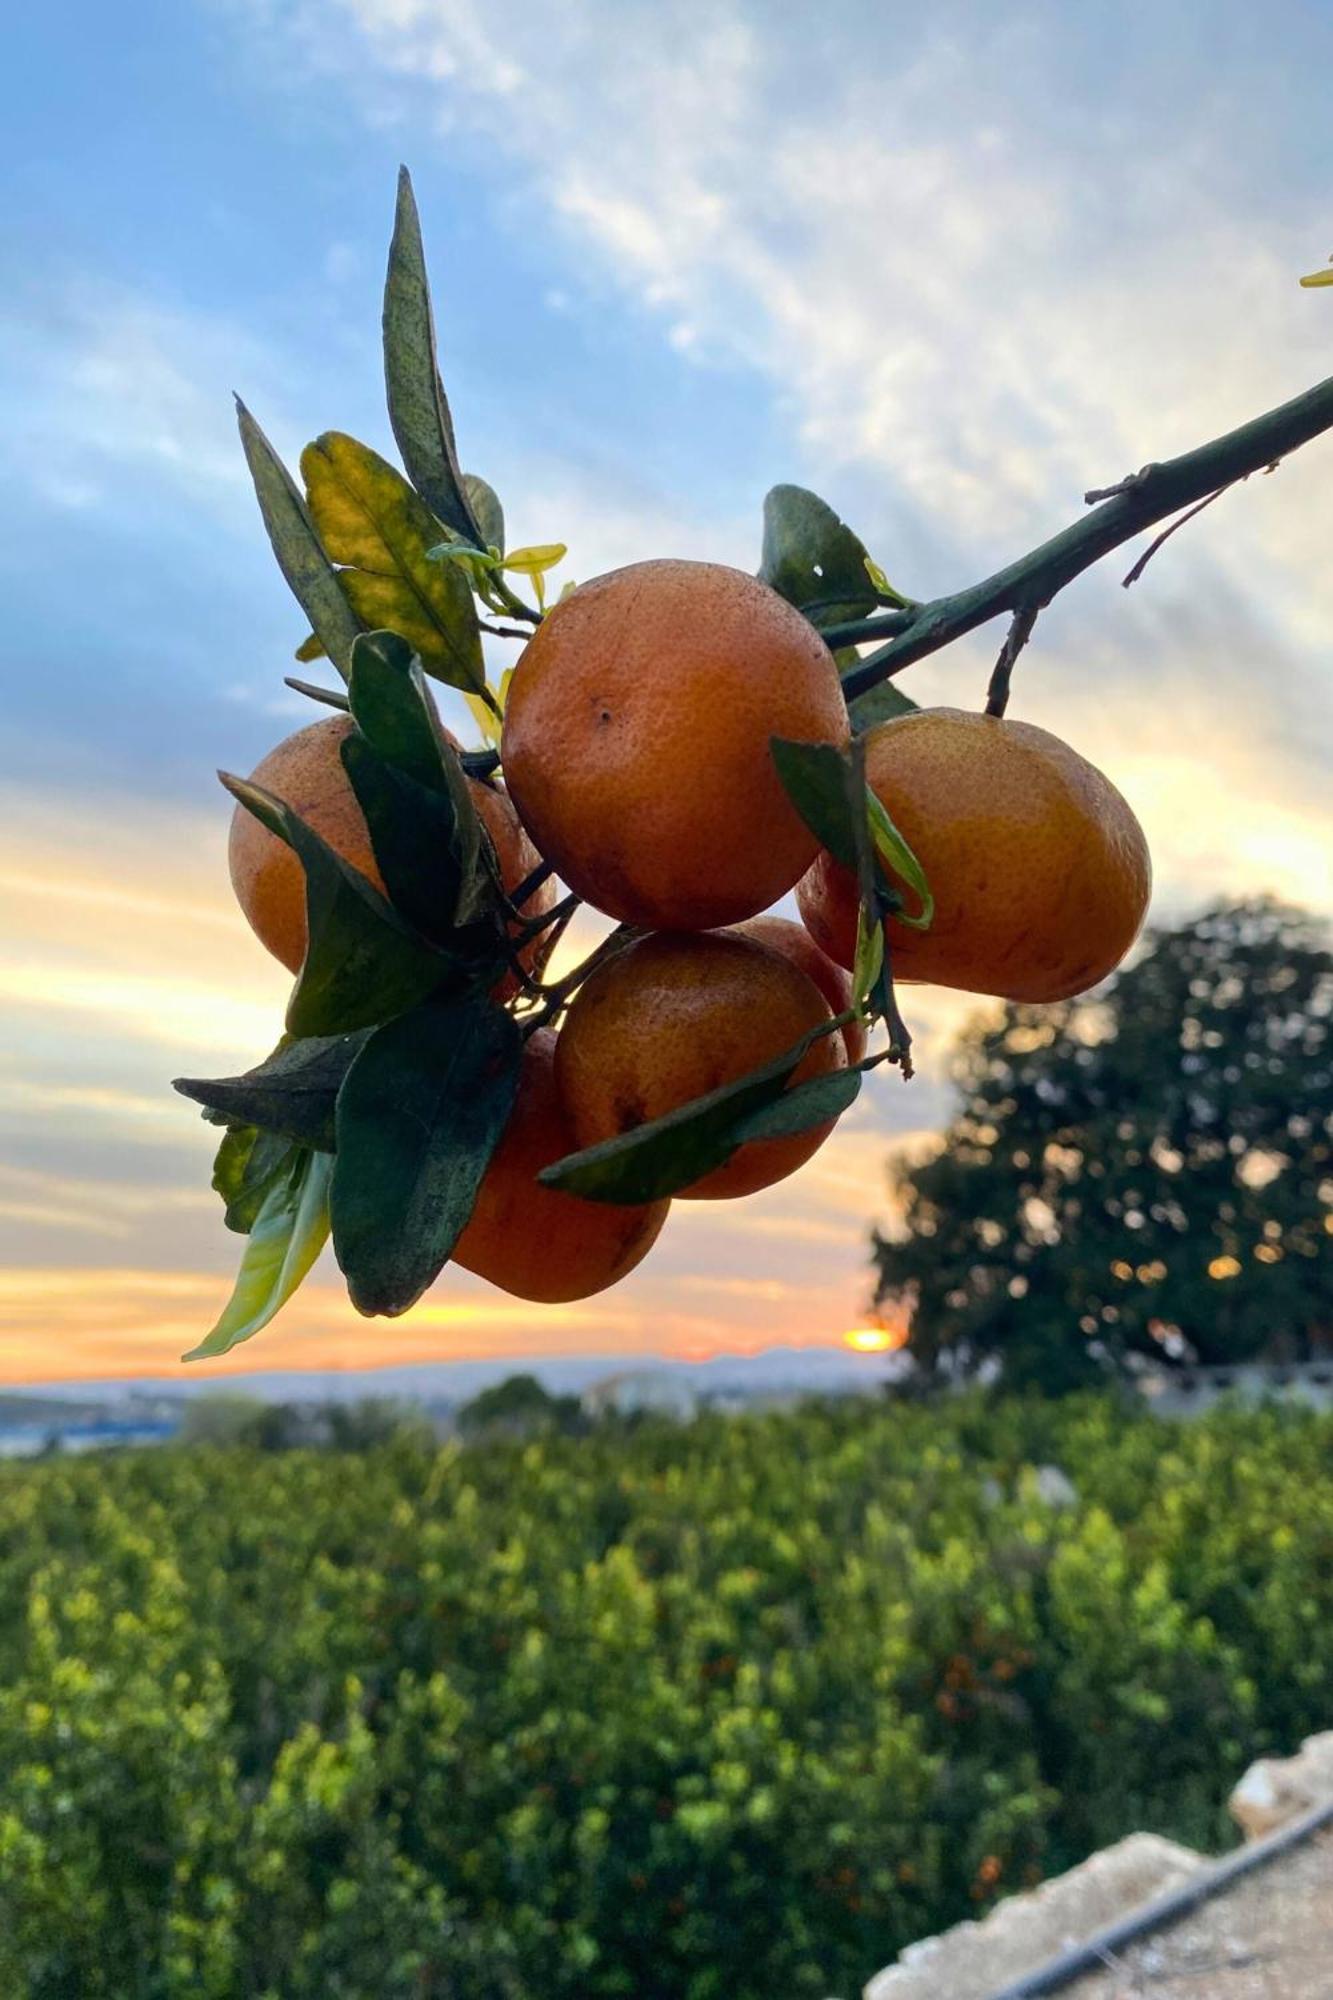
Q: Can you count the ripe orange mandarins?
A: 6